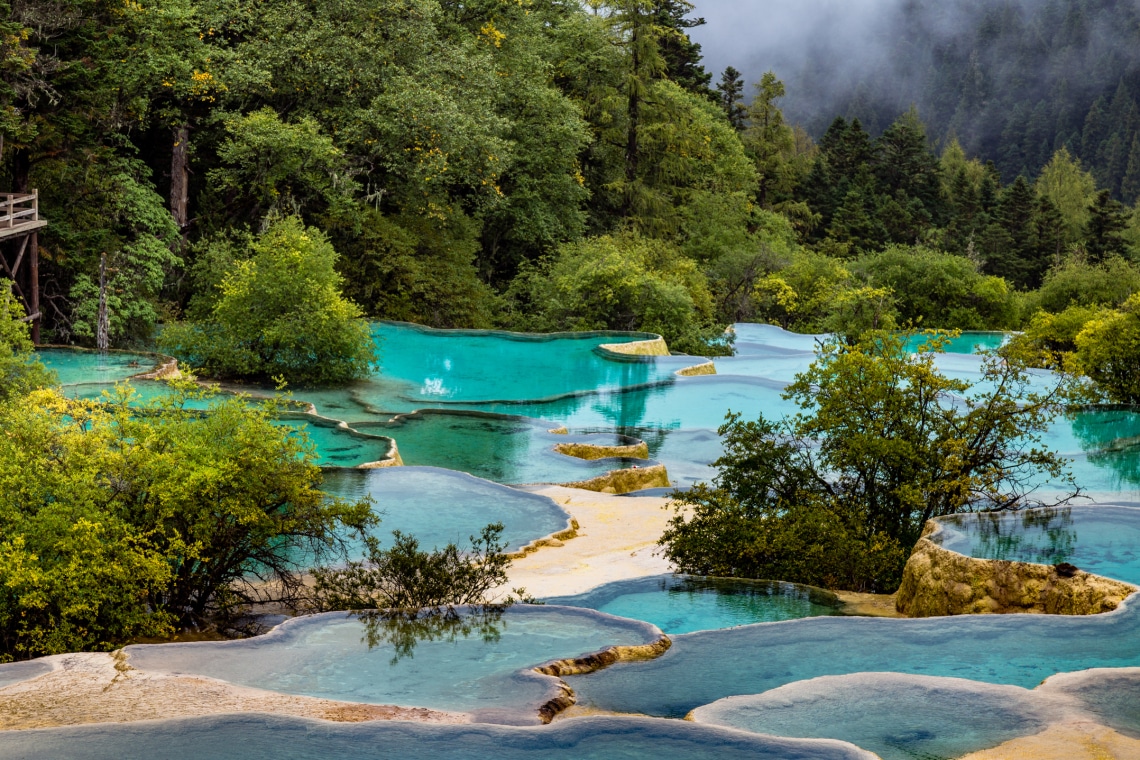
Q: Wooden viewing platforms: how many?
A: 1